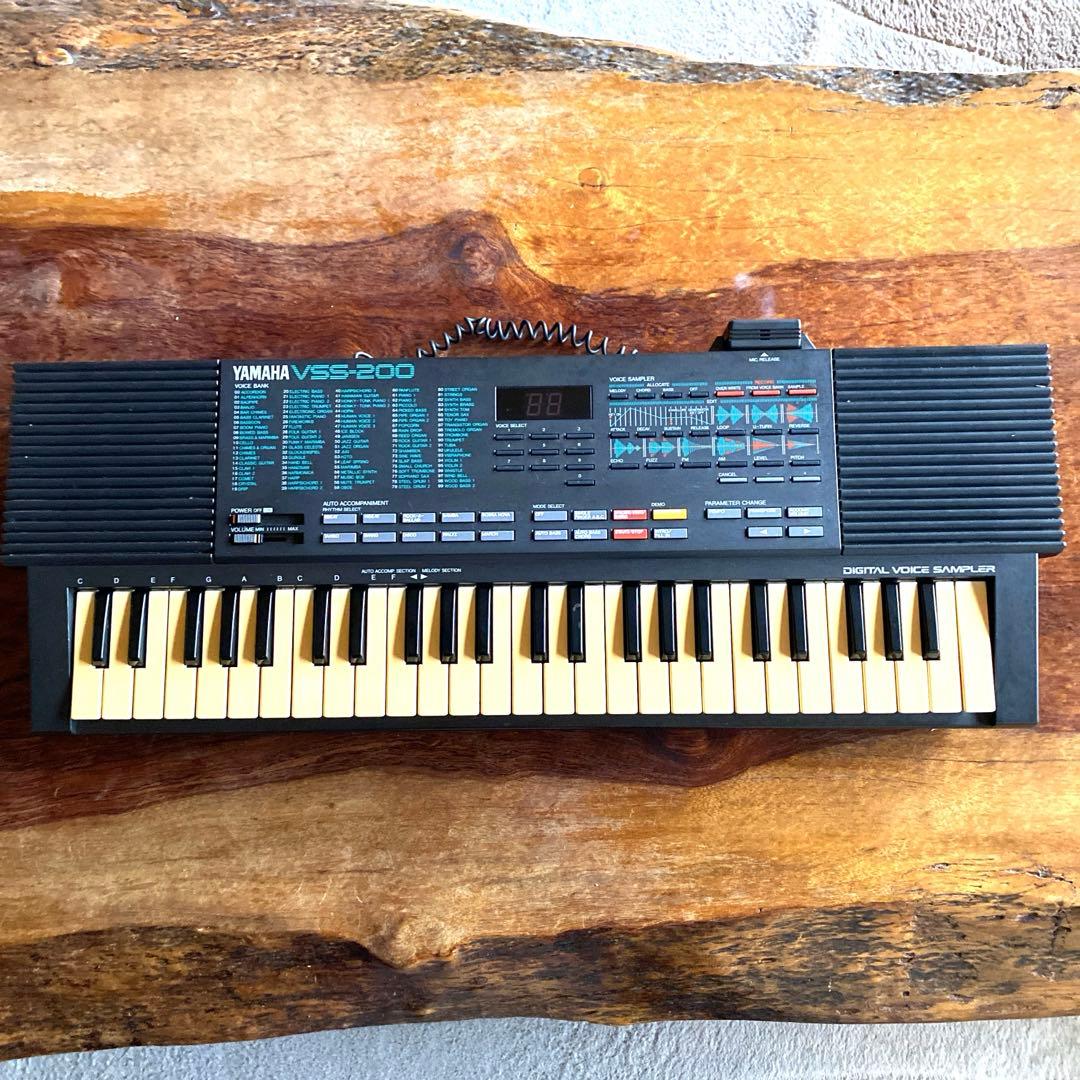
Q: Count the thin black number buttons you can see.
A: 10